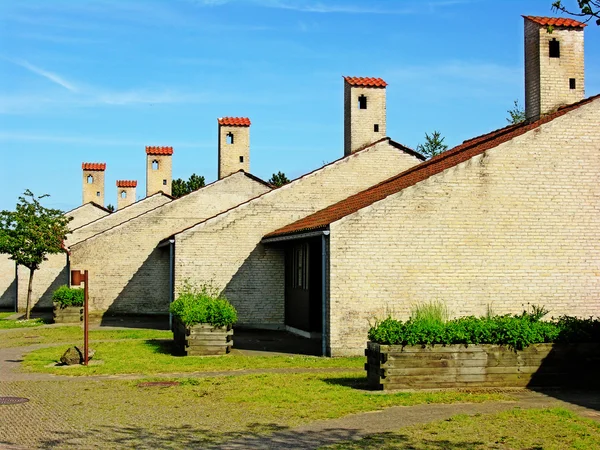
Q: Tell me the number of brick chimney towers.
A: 6